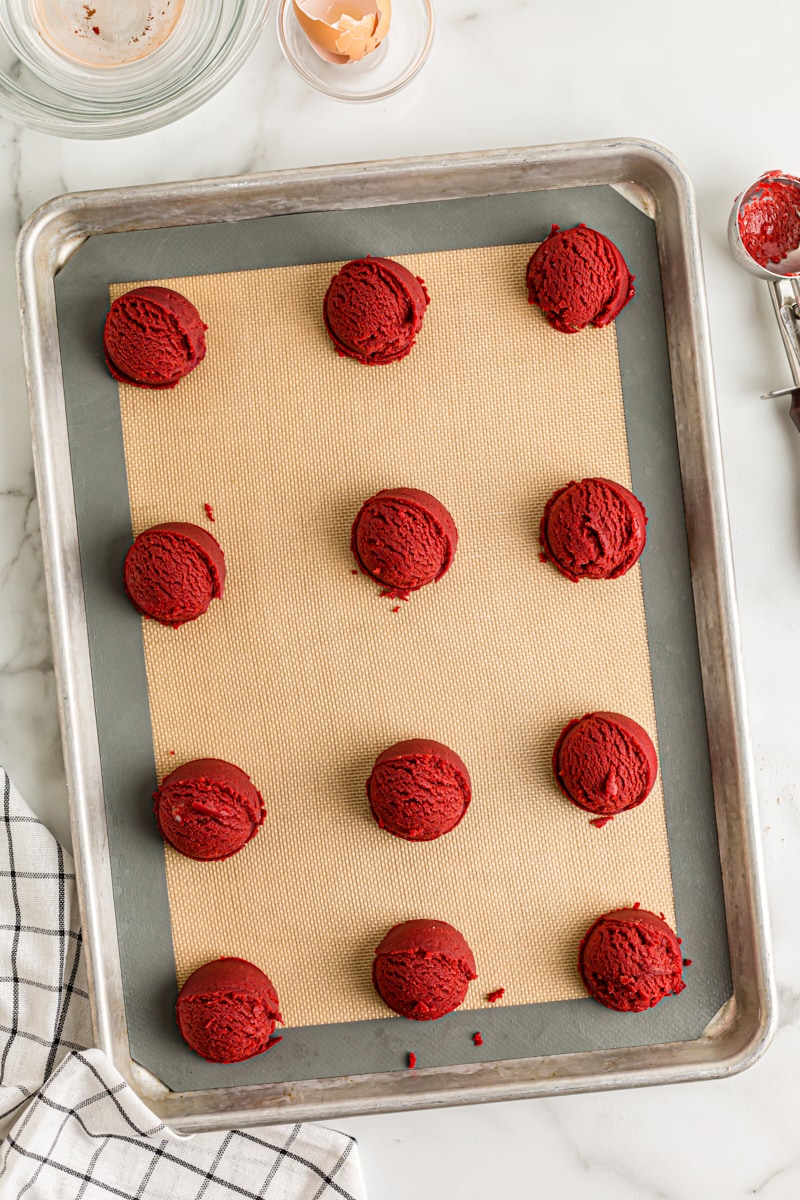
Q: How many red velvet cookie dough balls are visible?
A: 12